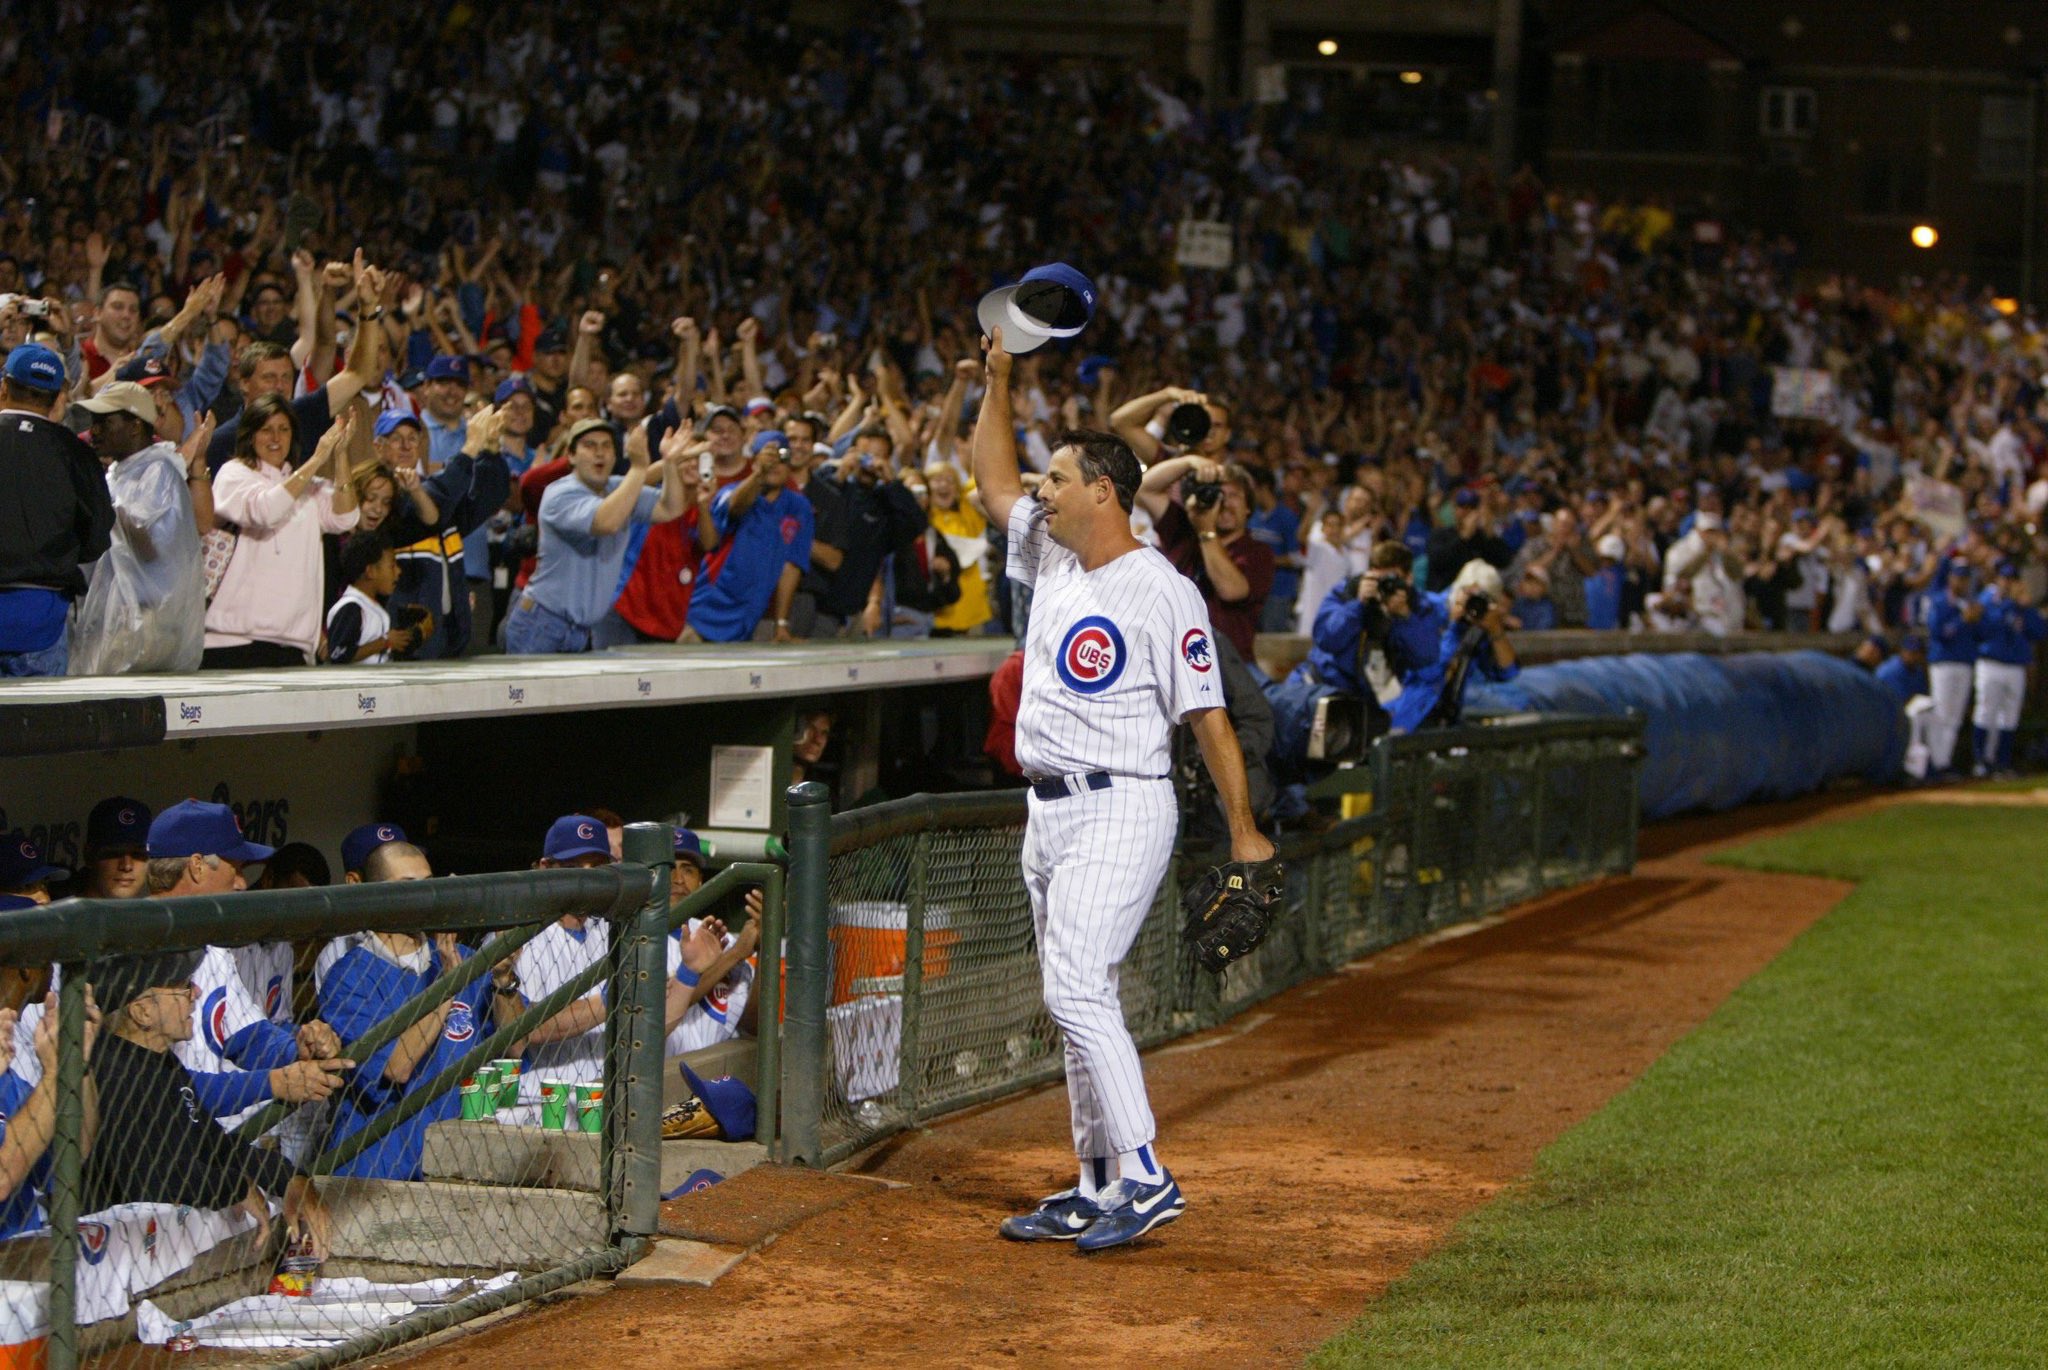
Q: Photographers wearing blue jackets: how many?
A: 2